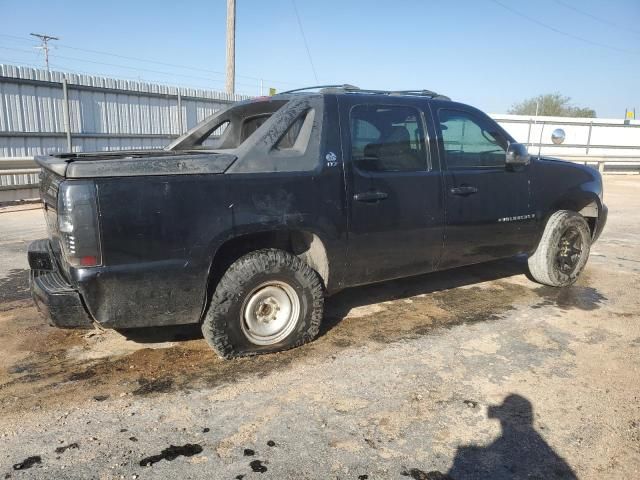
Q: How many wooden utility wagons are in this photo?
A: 0